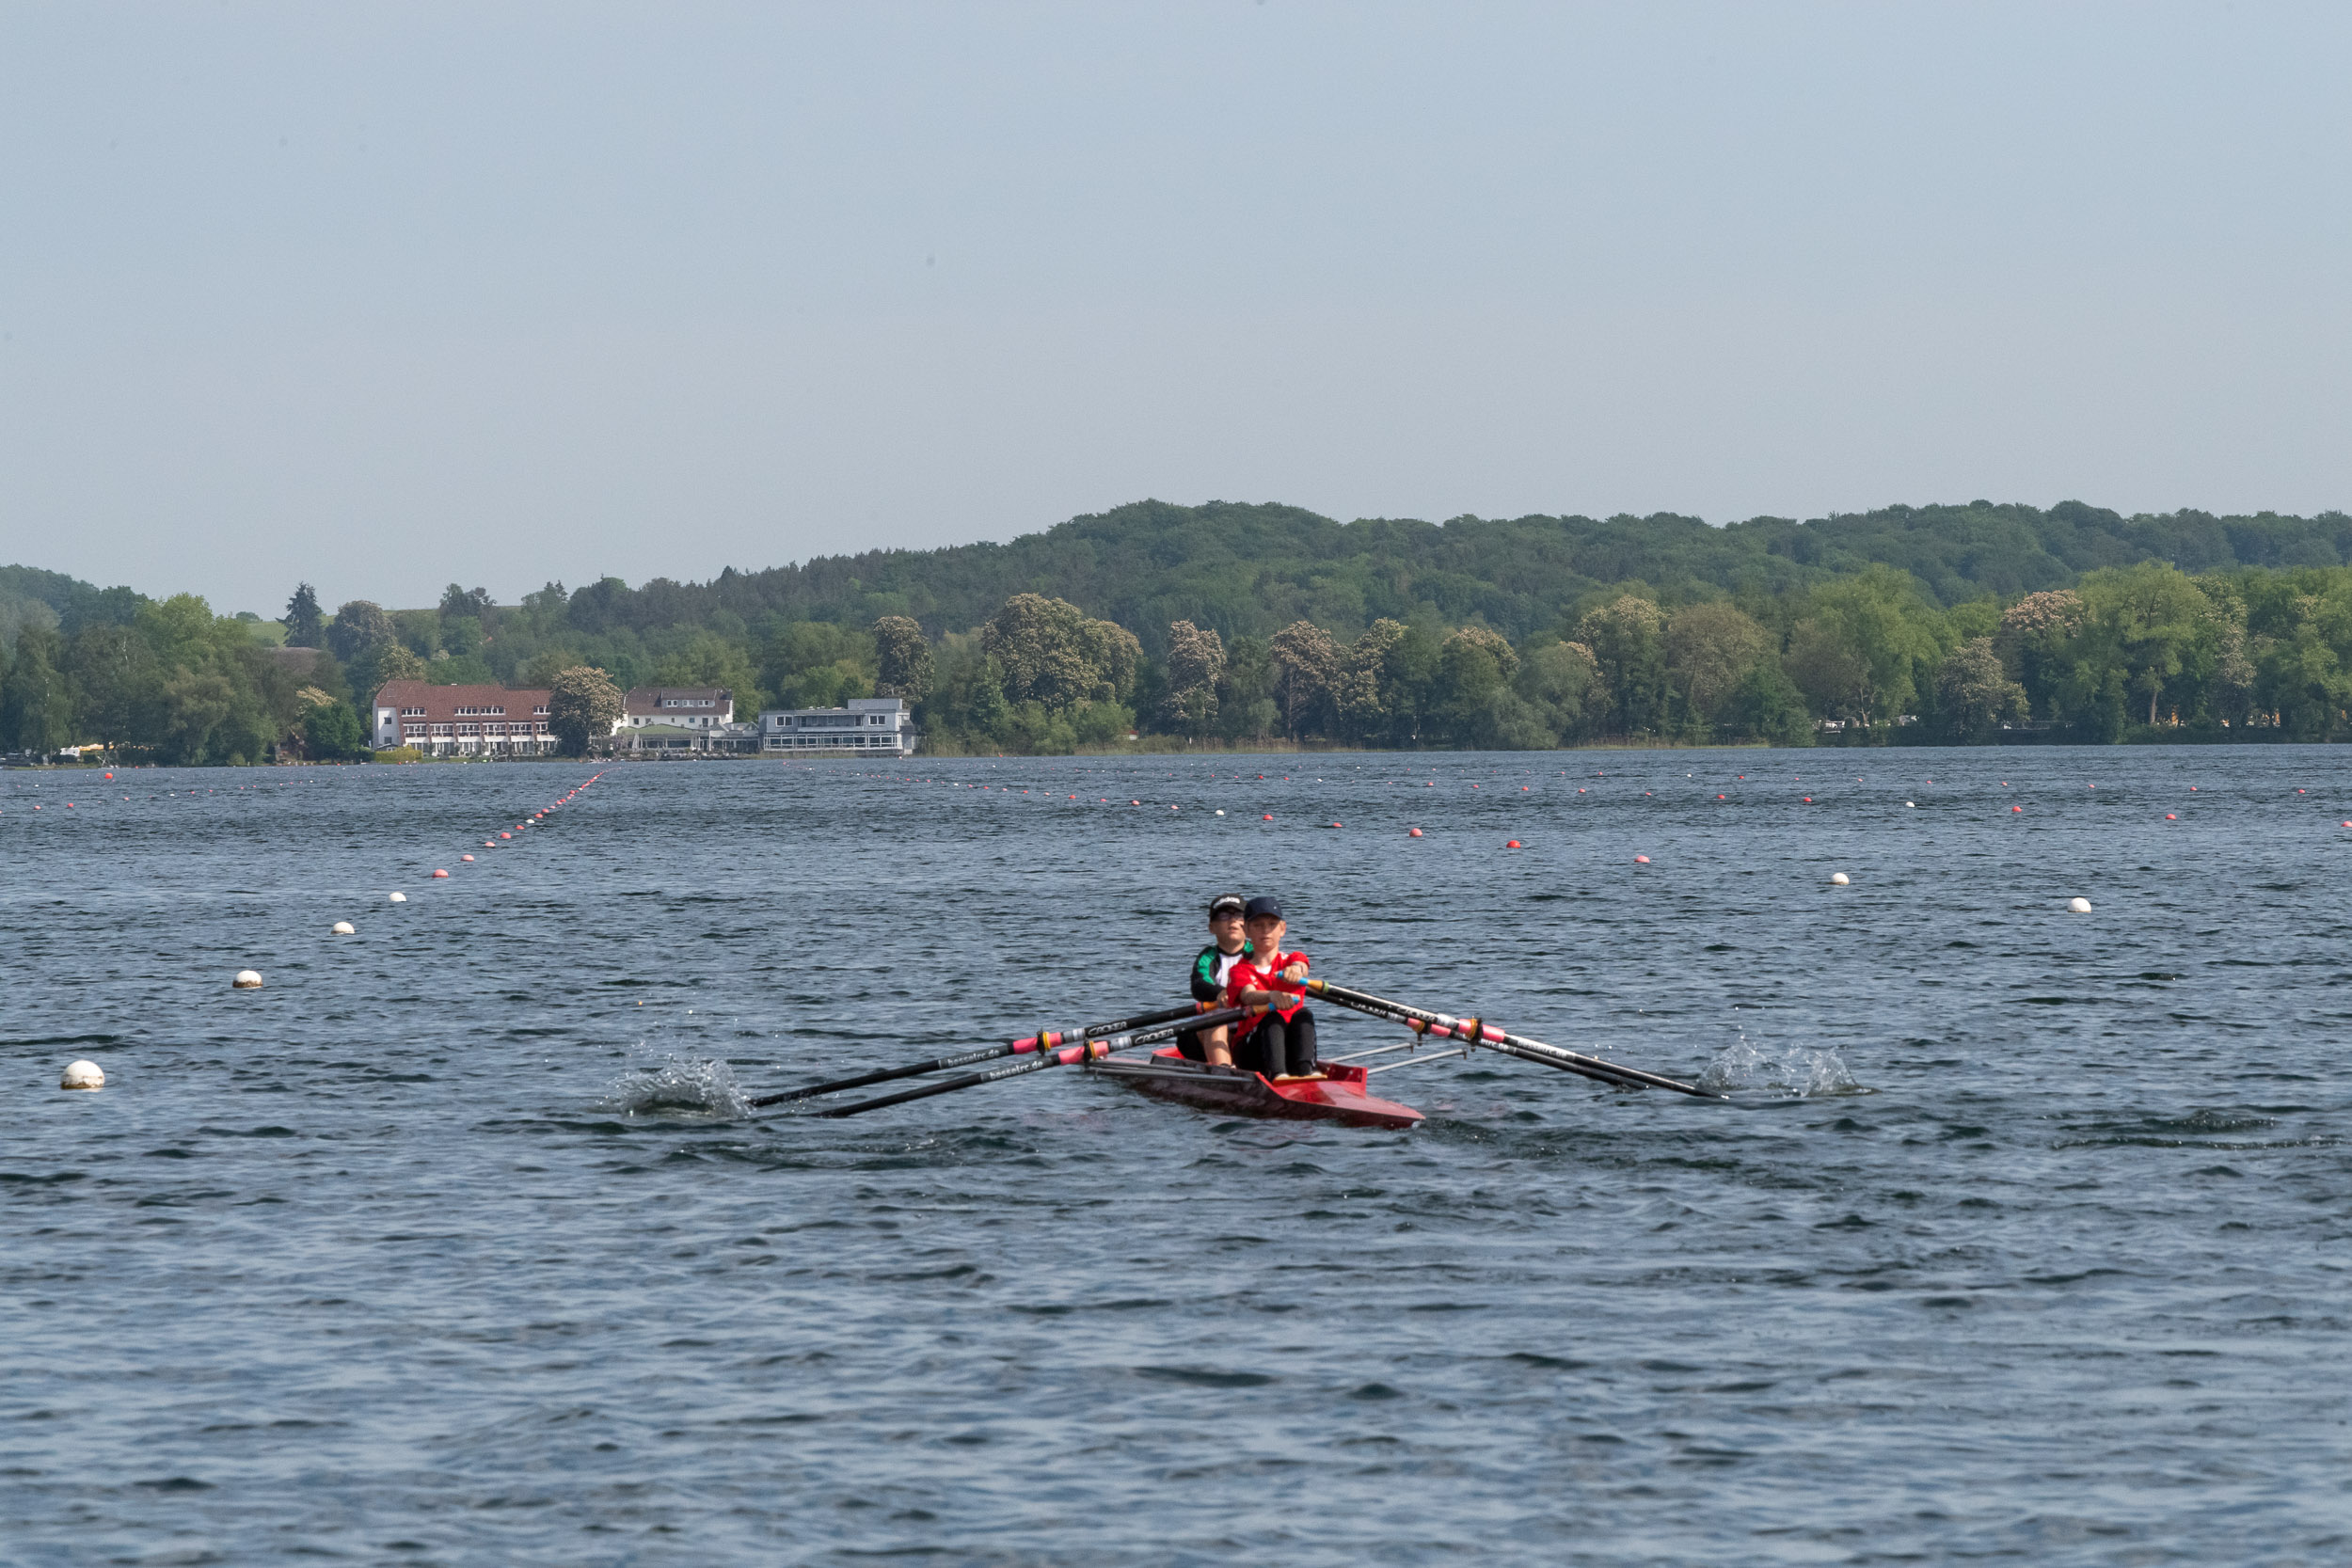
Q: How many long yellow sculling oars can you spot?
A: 0